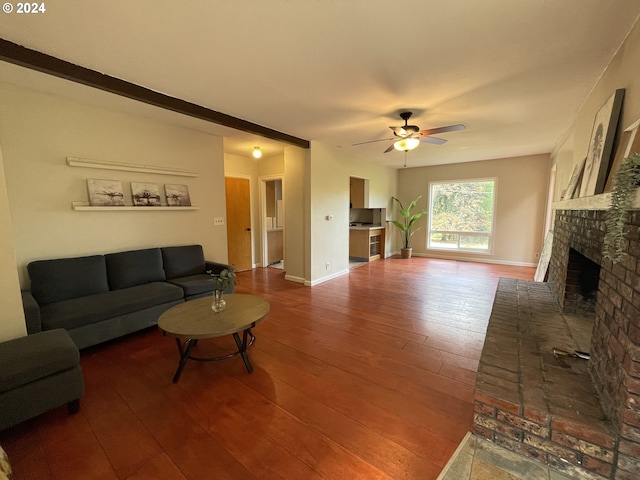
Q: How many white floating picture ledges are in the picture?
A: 2